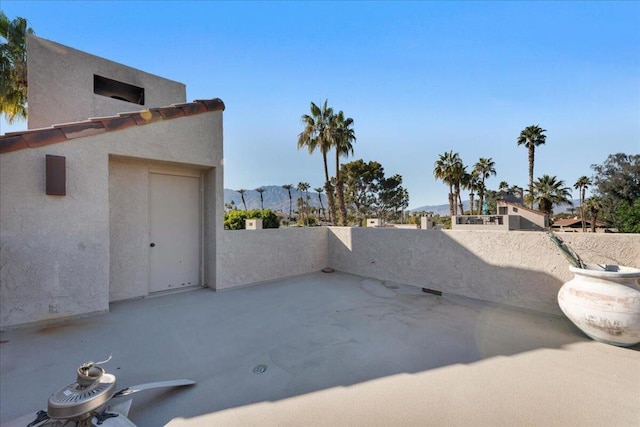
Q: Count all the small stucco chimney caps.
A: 3